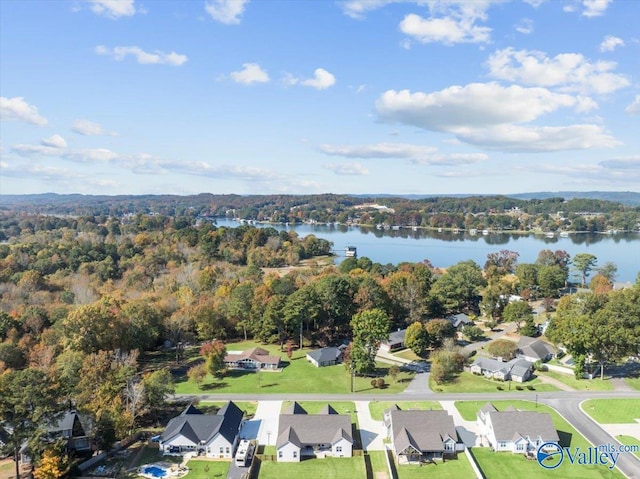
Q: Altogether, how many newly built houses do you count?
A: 4